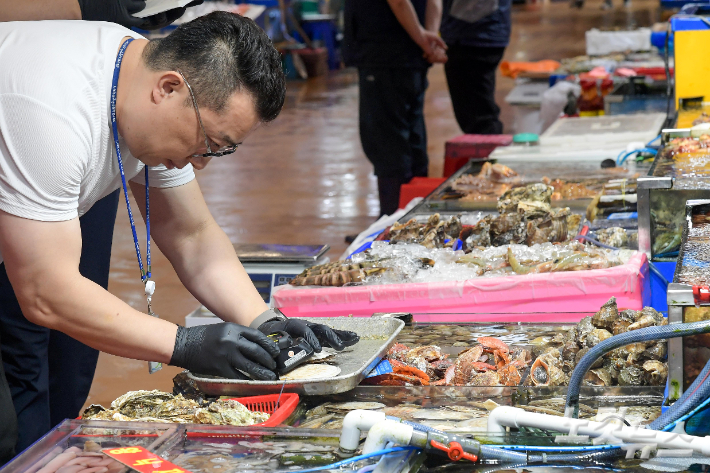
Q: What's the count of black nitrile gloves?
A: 3